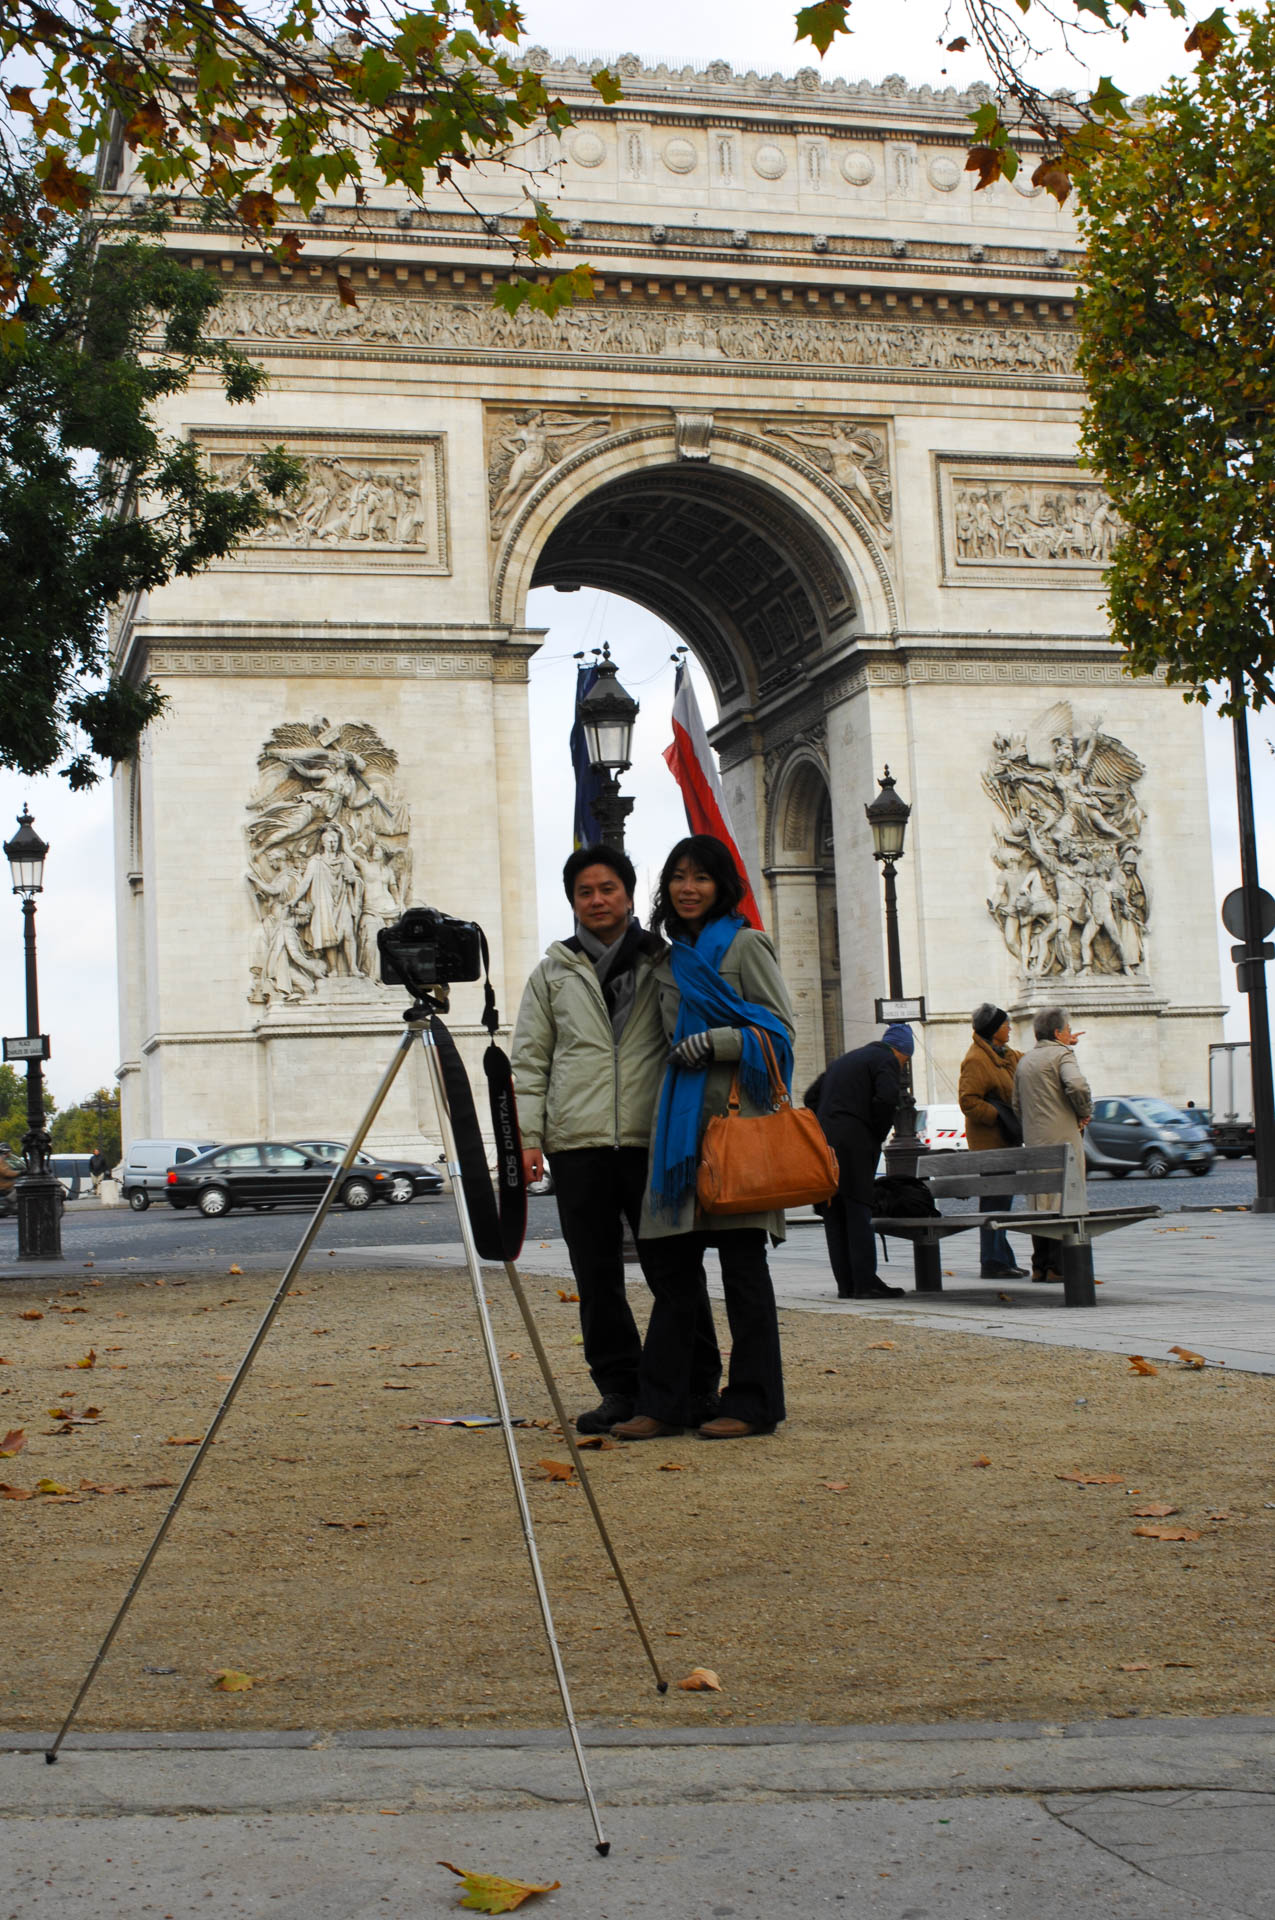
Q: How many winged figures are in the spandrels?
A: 2